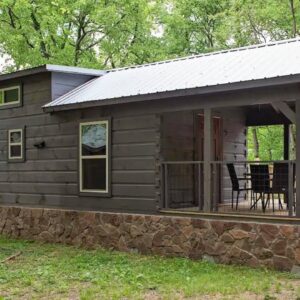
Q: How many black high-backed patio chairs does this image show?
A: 3